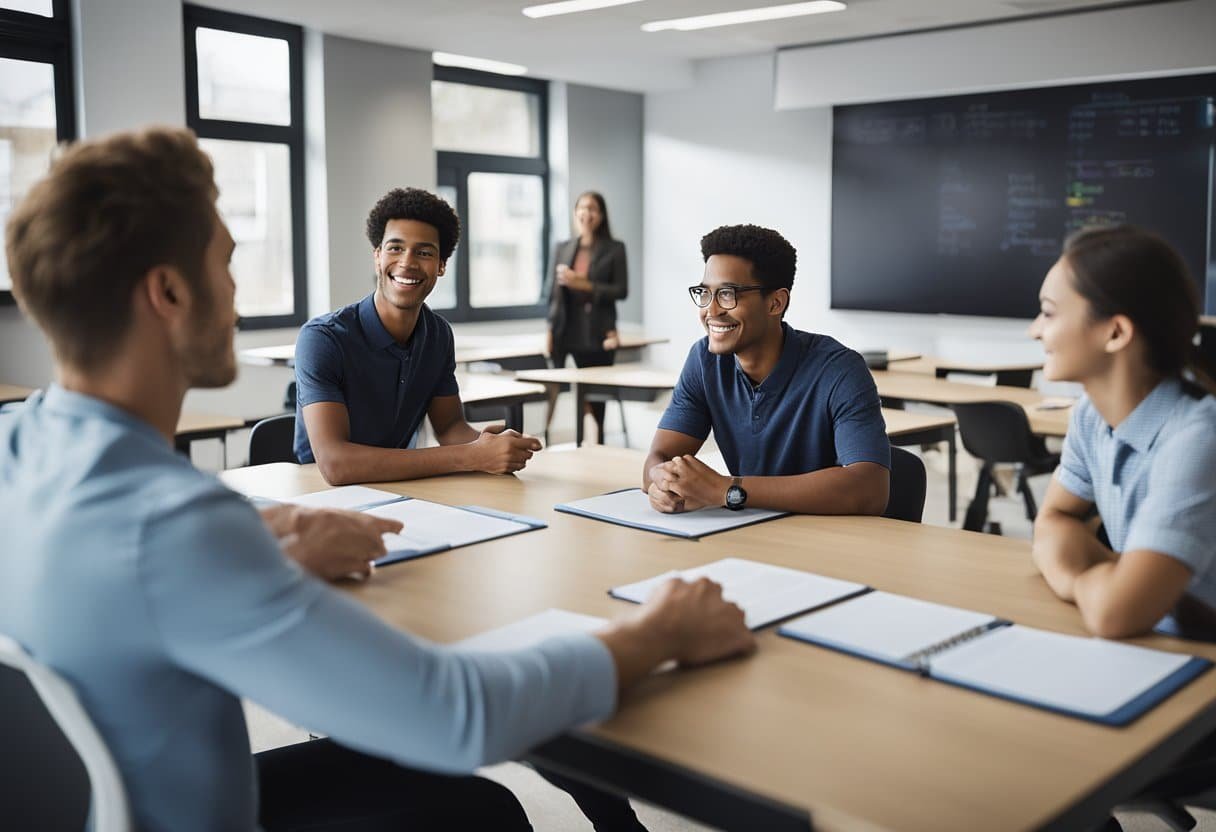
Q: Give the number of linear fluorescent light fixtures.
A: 3